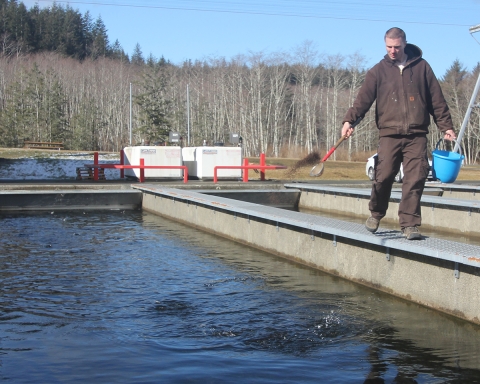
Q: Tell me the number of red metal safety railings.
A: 2